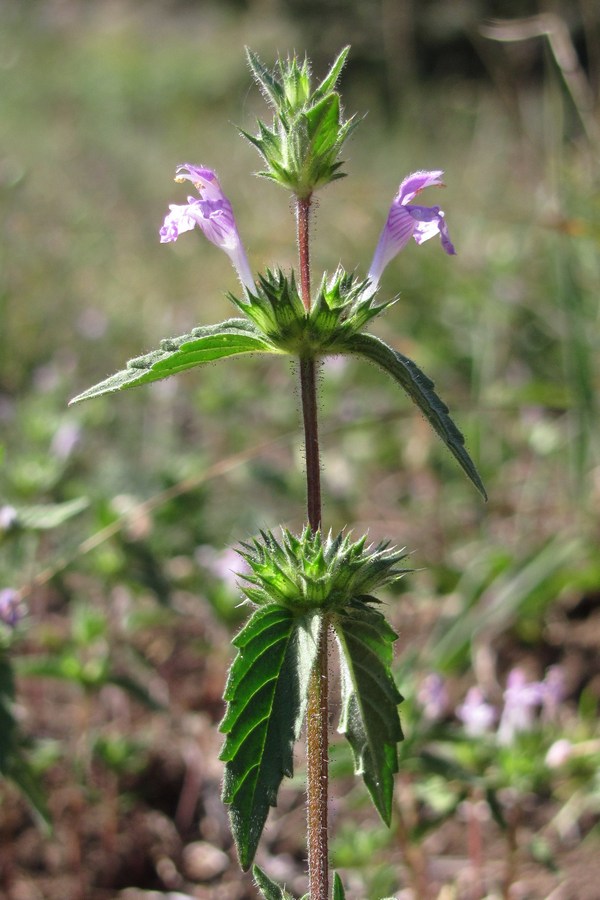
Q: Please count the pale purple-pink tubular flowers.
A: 2